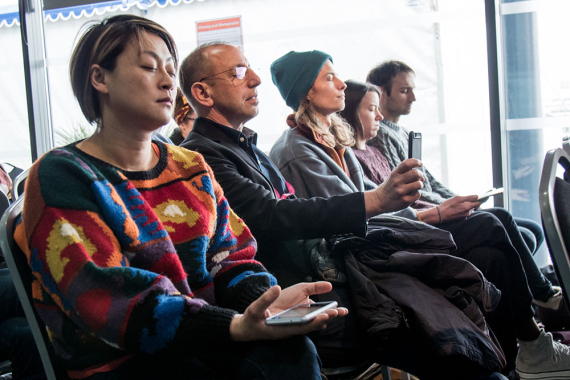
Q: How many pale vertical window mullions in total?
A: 2